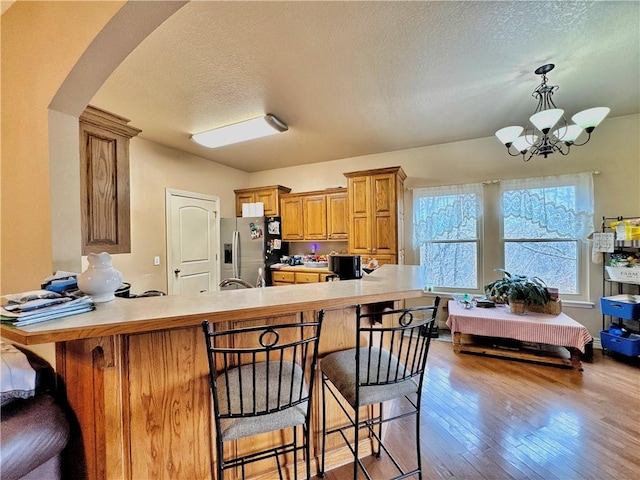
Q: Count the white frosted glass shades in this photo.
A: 5